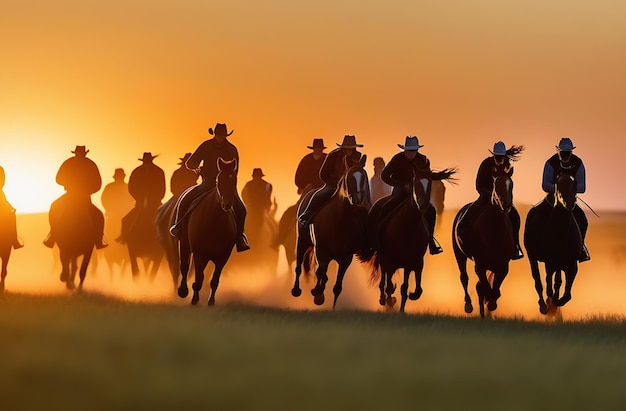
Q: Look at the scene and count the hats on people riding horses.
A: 11